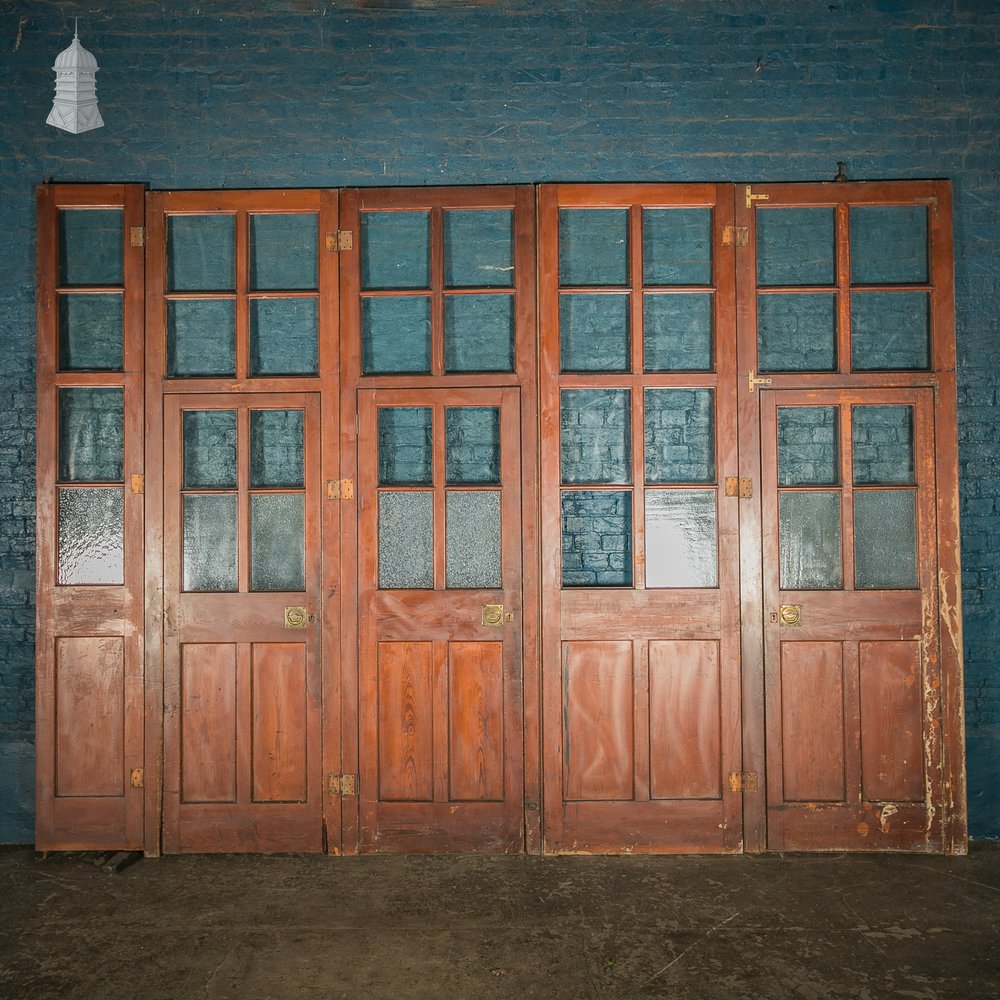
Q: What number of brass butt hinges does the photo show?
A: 9